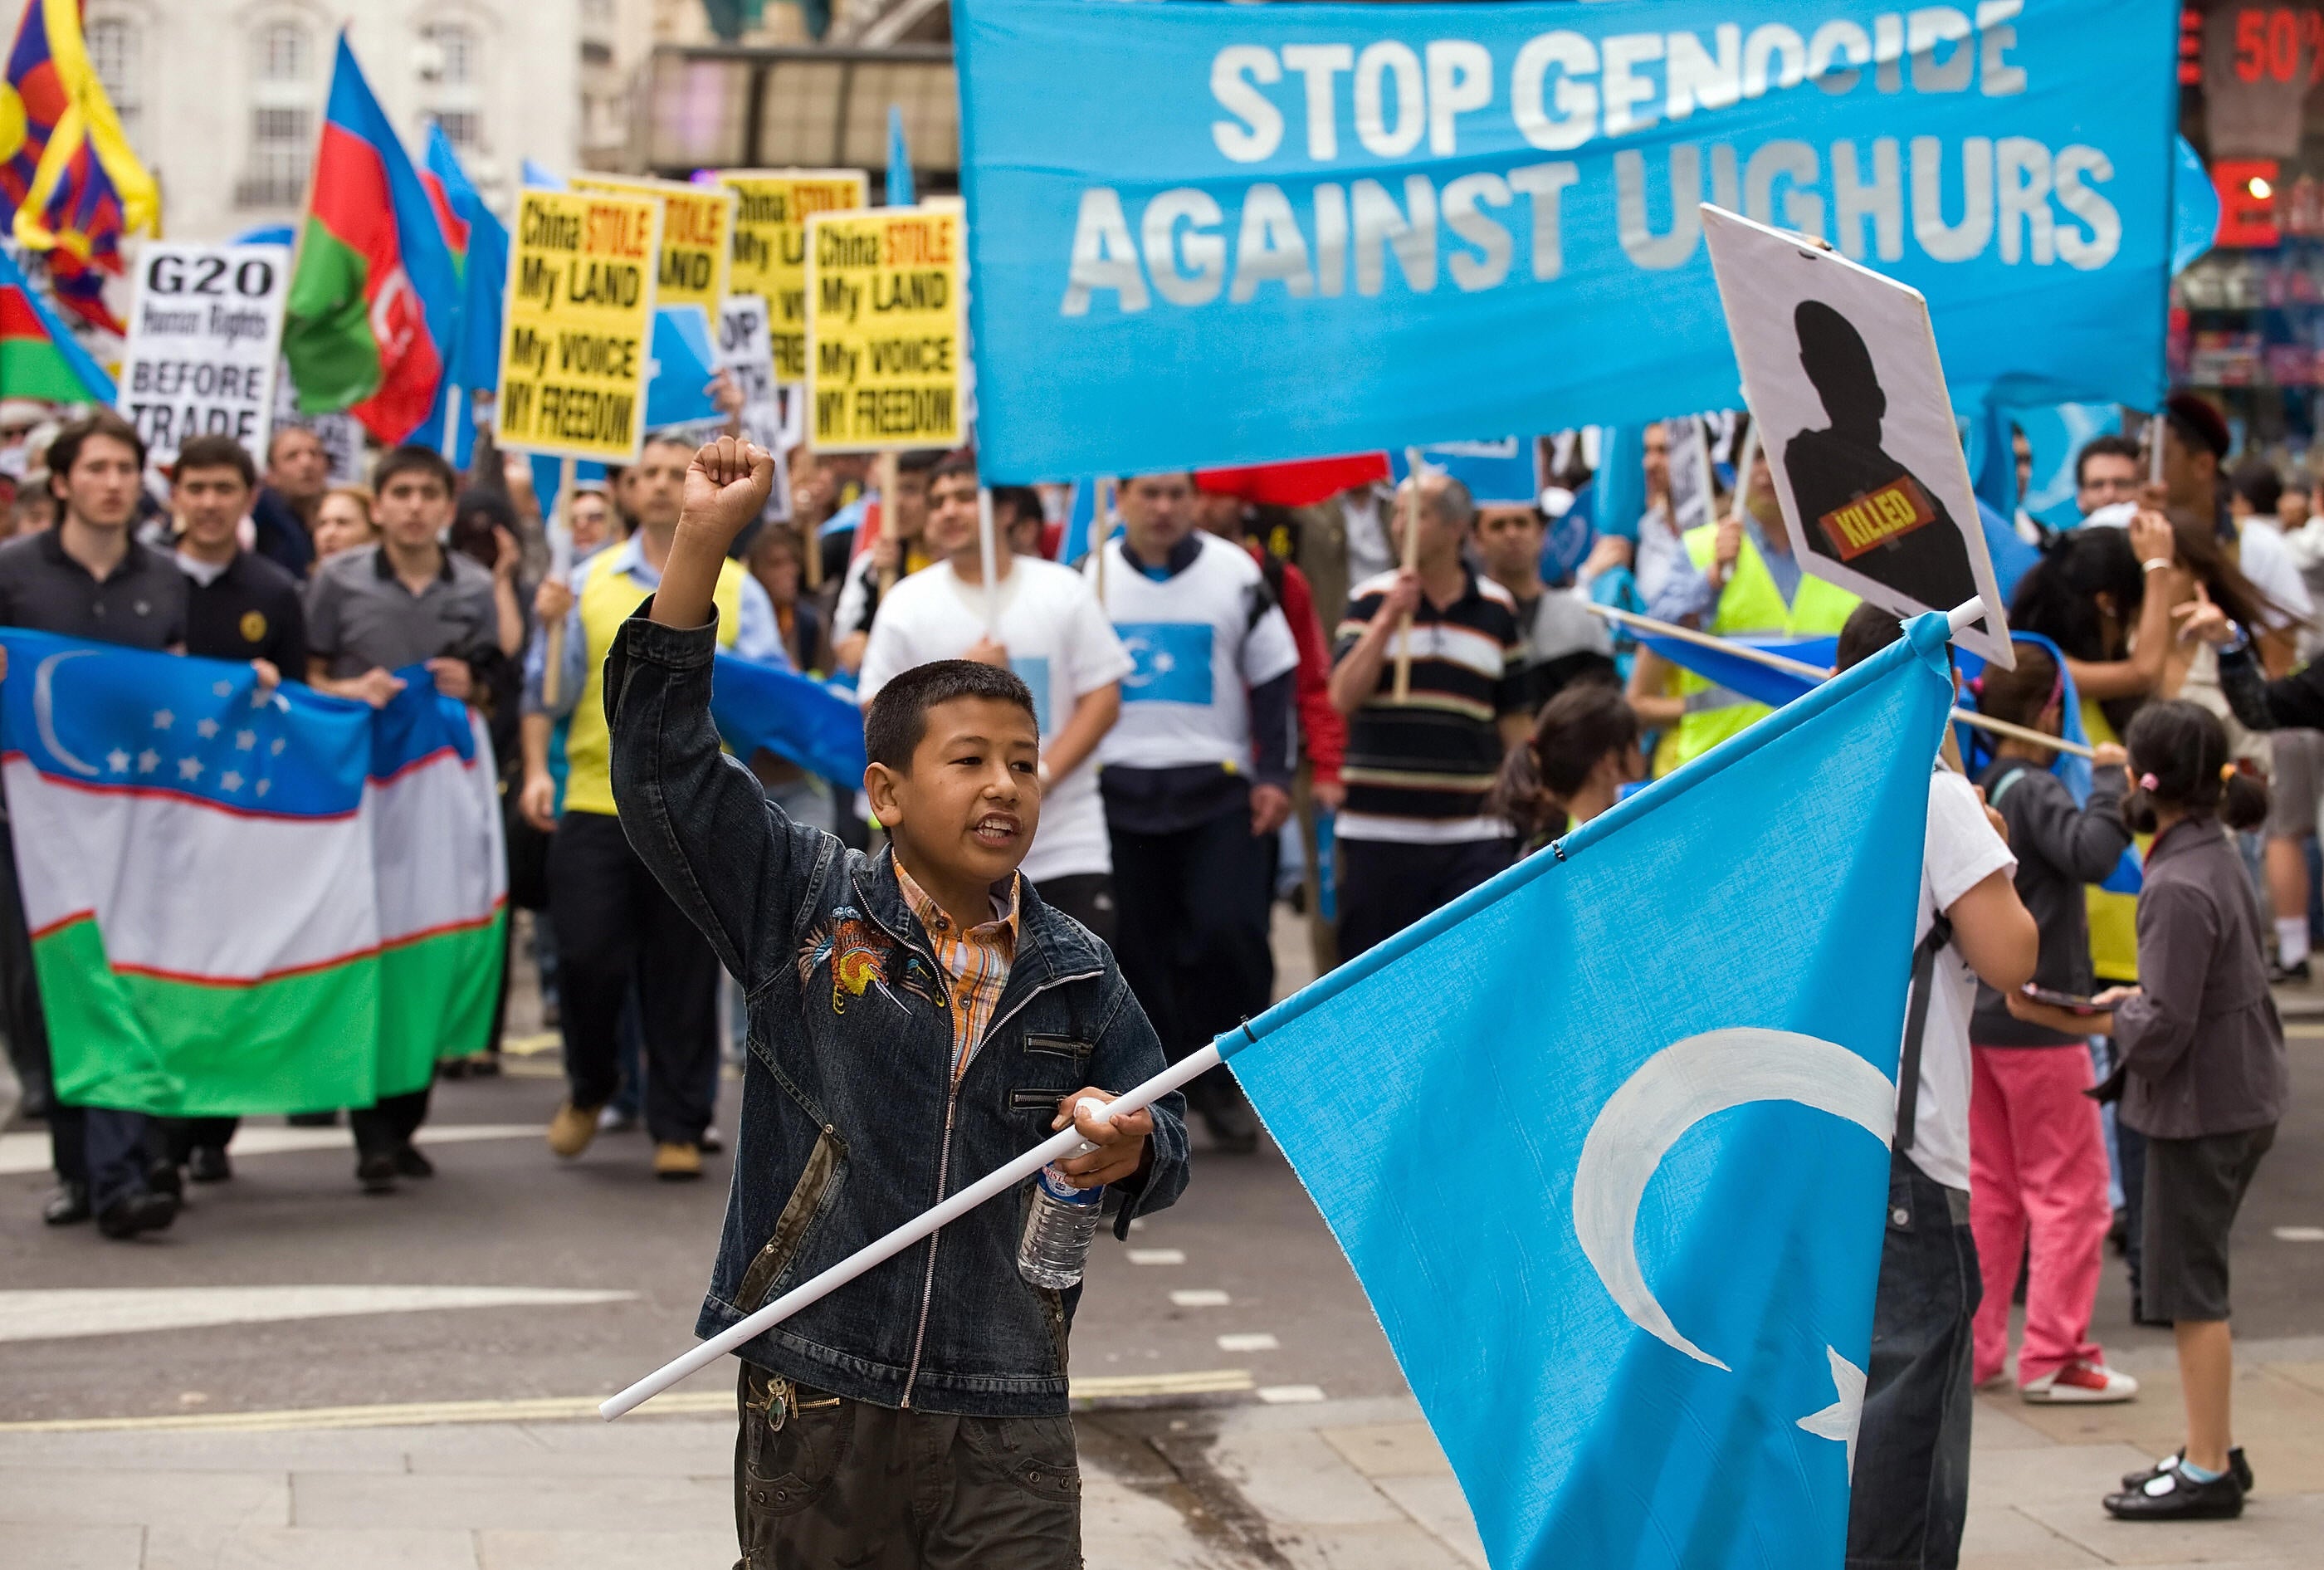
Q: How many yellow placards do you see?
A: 4